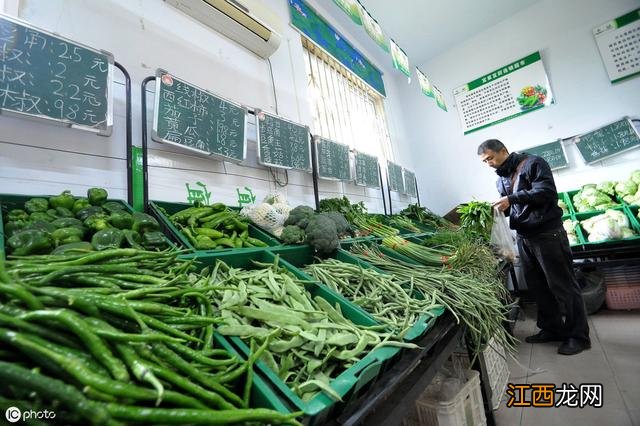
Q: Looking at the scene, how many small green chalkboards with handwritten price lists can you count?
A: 9